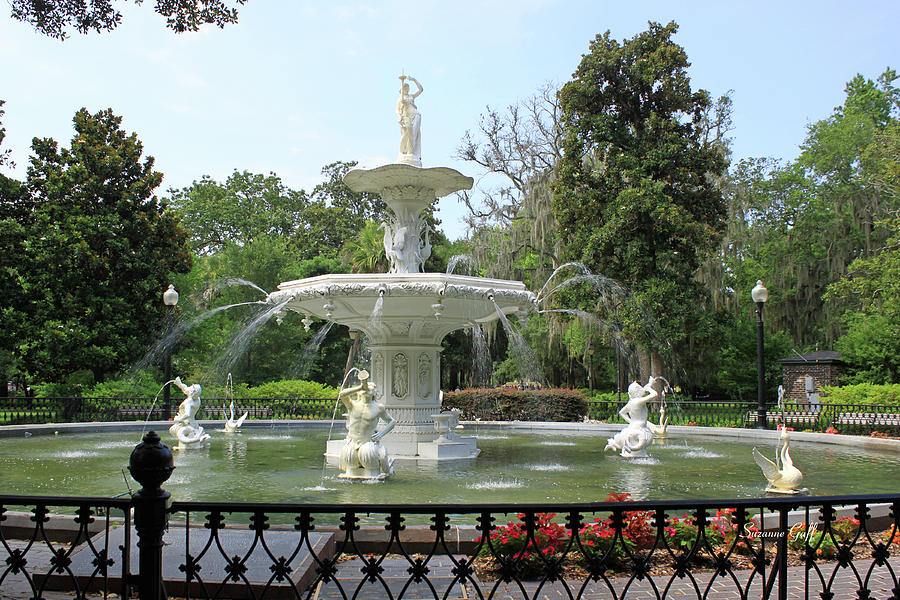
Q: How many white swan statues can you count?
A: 3